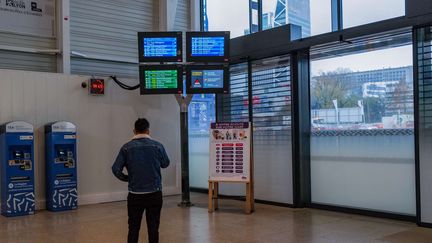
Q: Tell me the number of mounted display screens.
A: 4